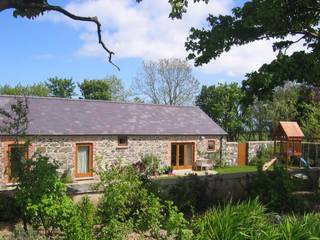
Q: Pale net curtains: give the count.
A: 1